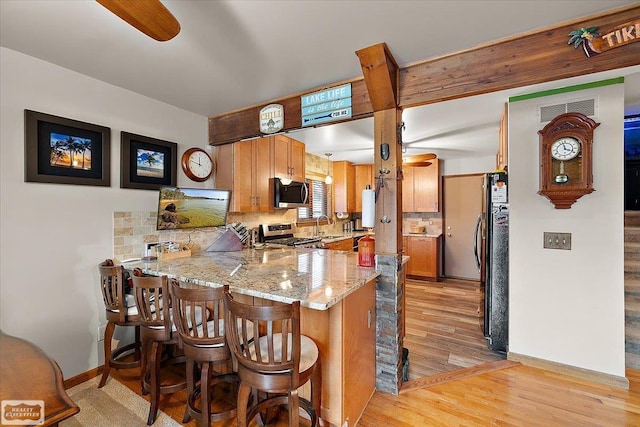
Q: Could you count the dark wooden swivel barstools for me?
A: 4